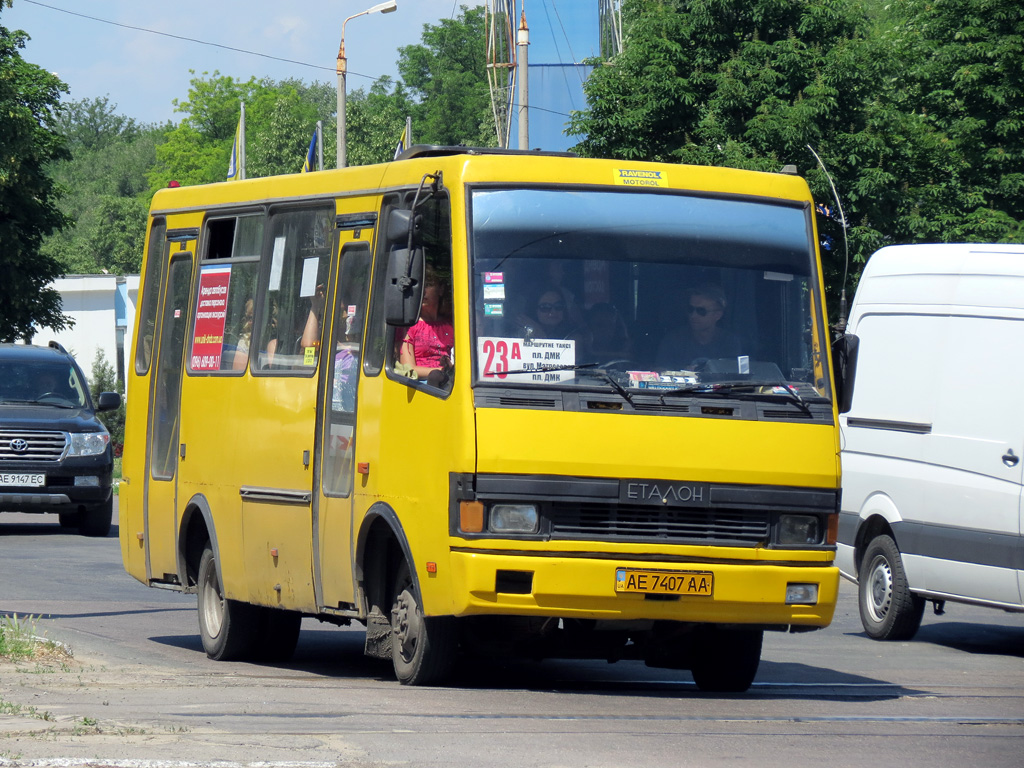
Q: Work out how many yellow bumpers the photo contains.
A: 1